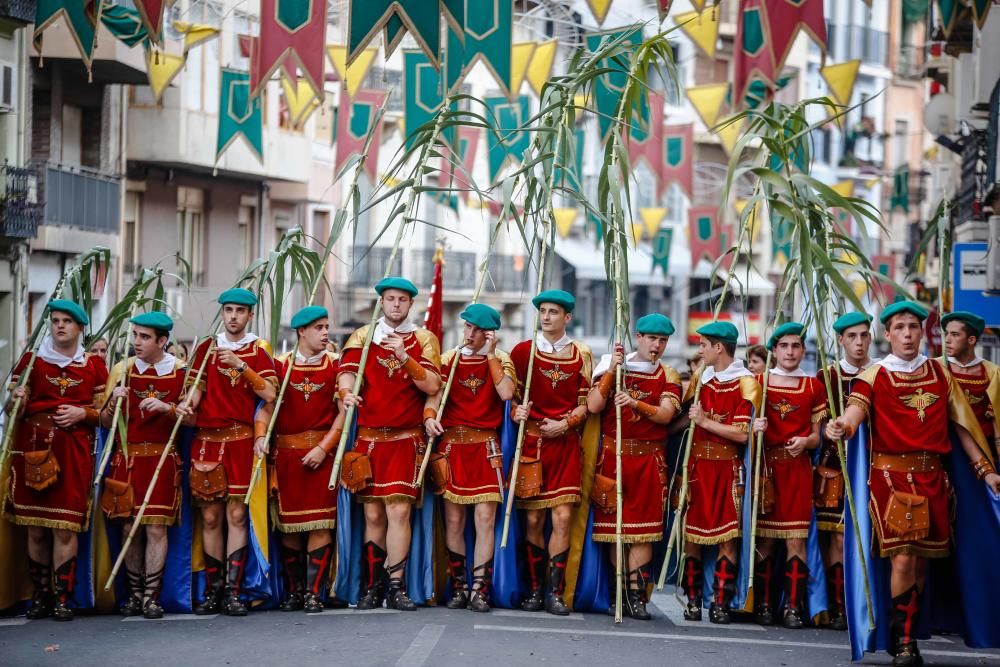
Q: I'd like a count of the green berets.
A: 13